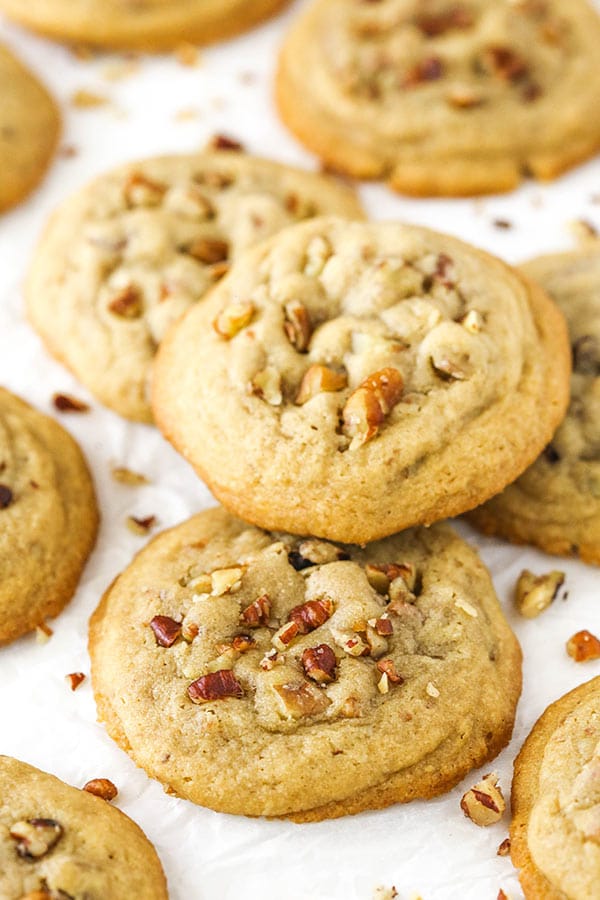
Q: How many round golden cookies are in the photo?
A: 10